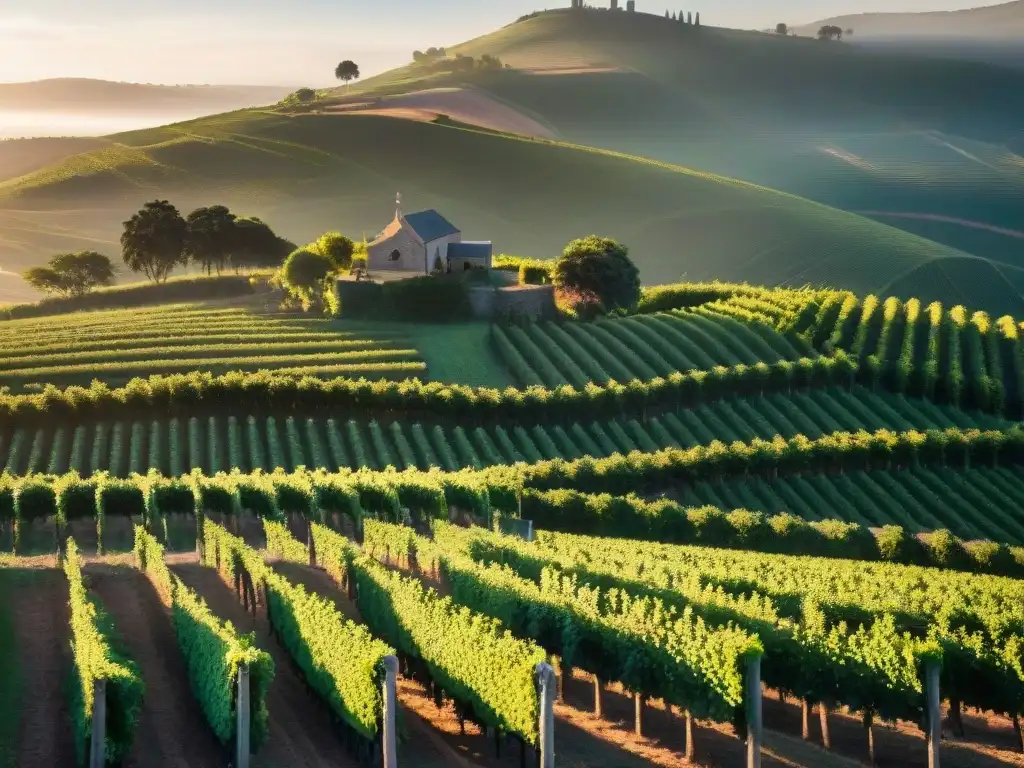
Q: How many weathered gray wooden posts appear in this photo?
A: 6